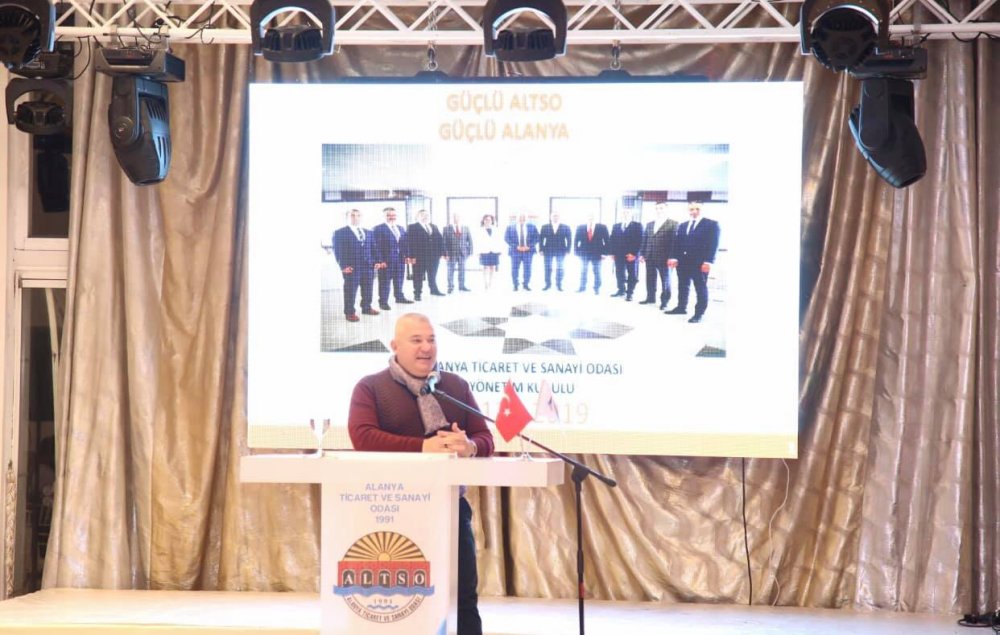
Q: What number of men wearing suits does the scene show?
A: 10